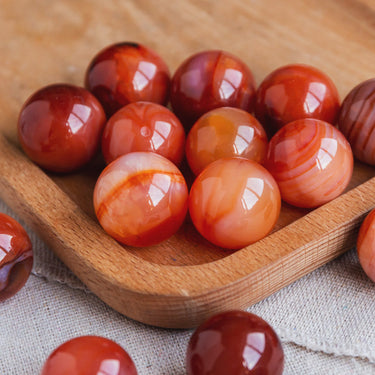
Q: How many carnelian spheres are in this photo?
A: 14